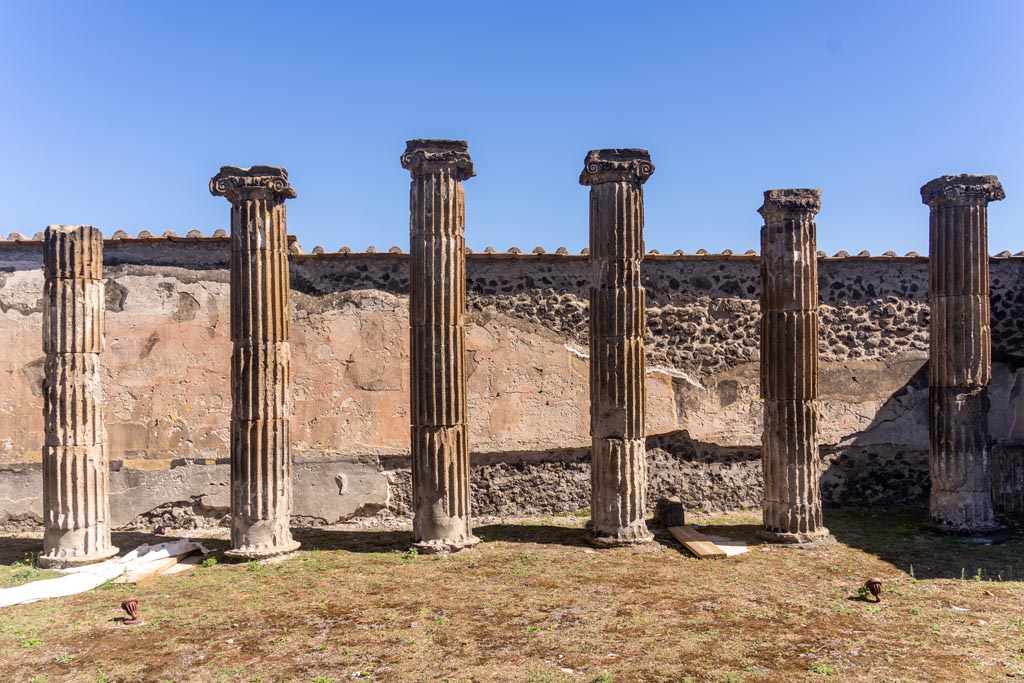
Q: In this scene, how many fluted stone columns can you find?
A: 6